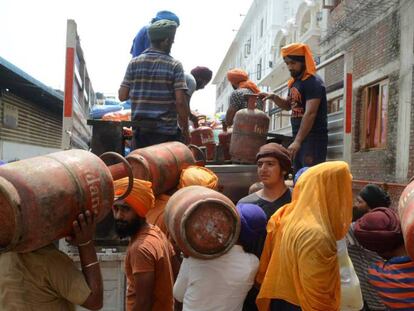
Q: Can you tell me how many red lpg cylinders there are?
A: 7